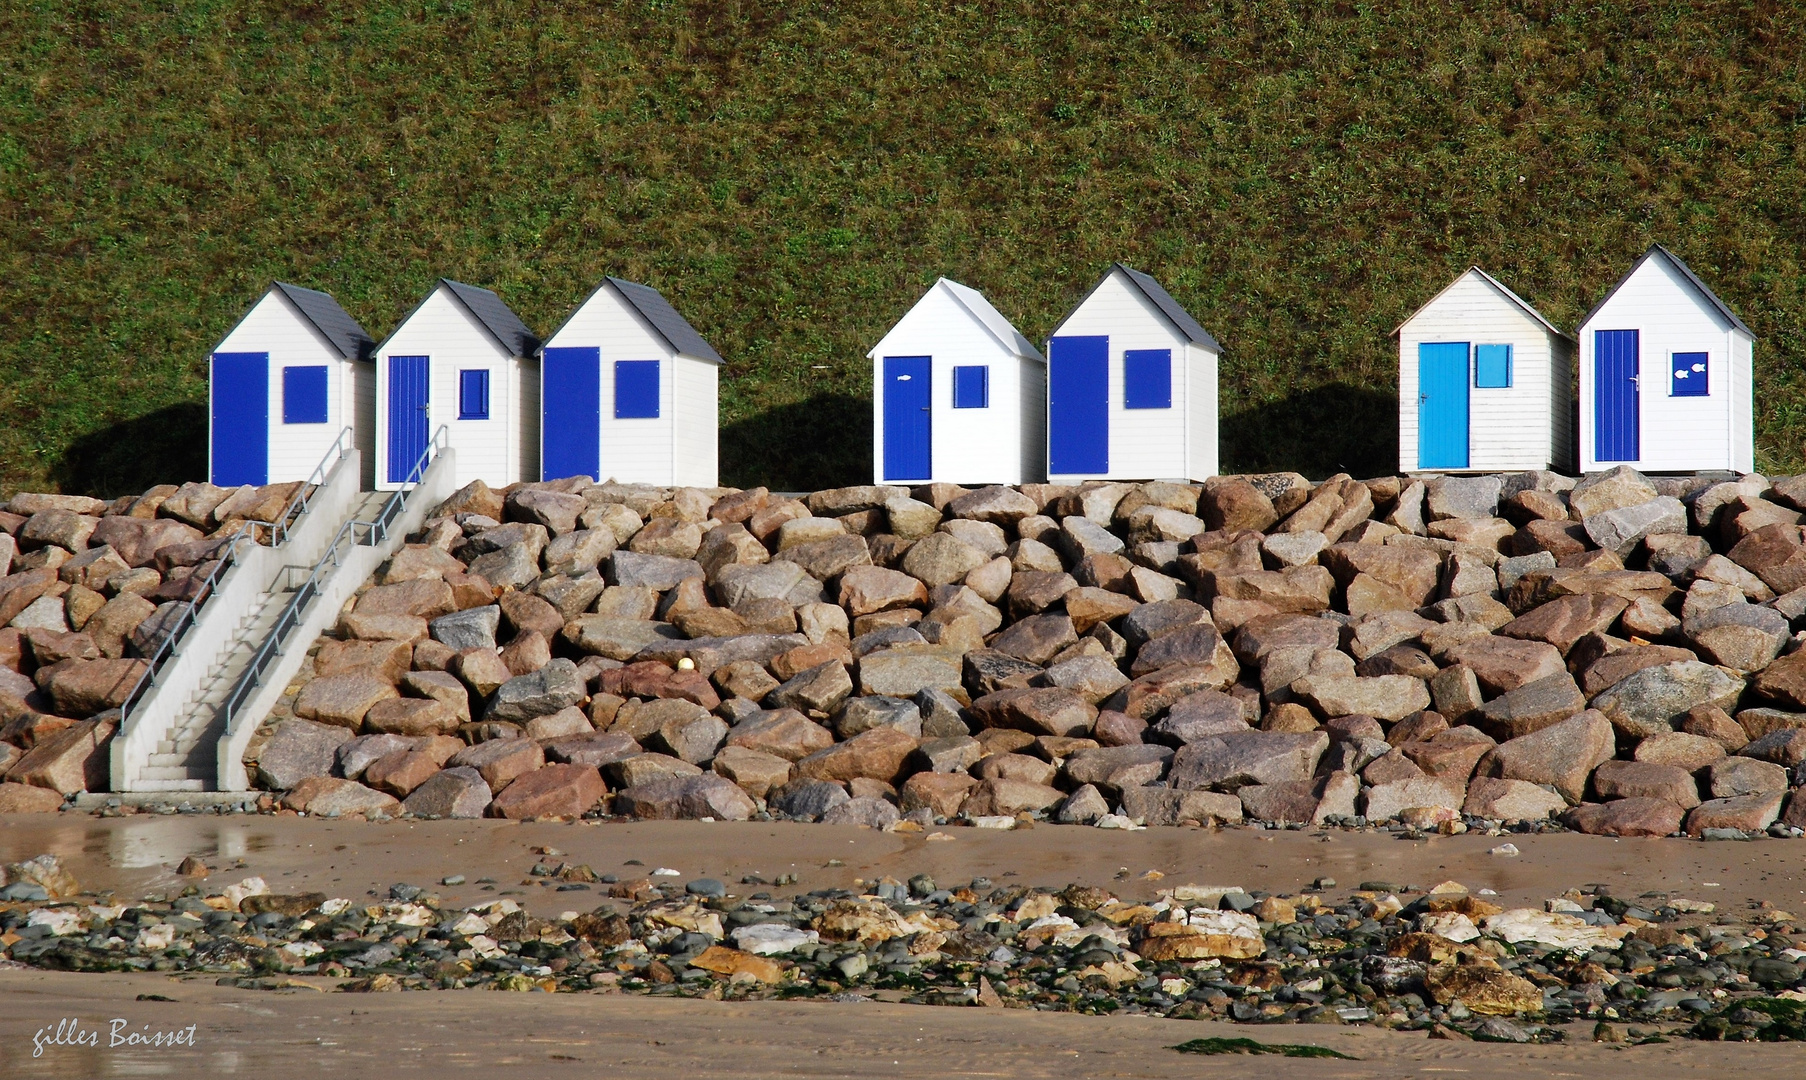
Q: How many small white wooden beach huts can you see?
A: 7